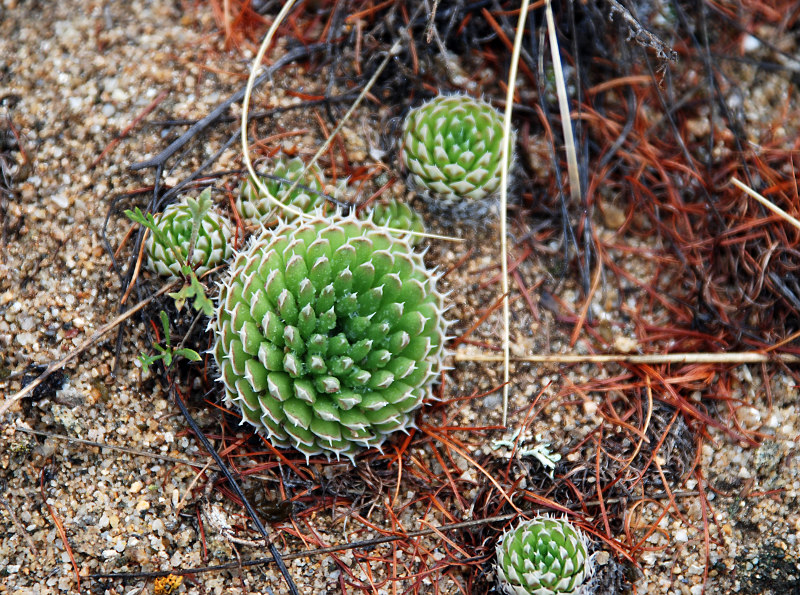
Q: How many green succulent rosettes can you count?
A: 6